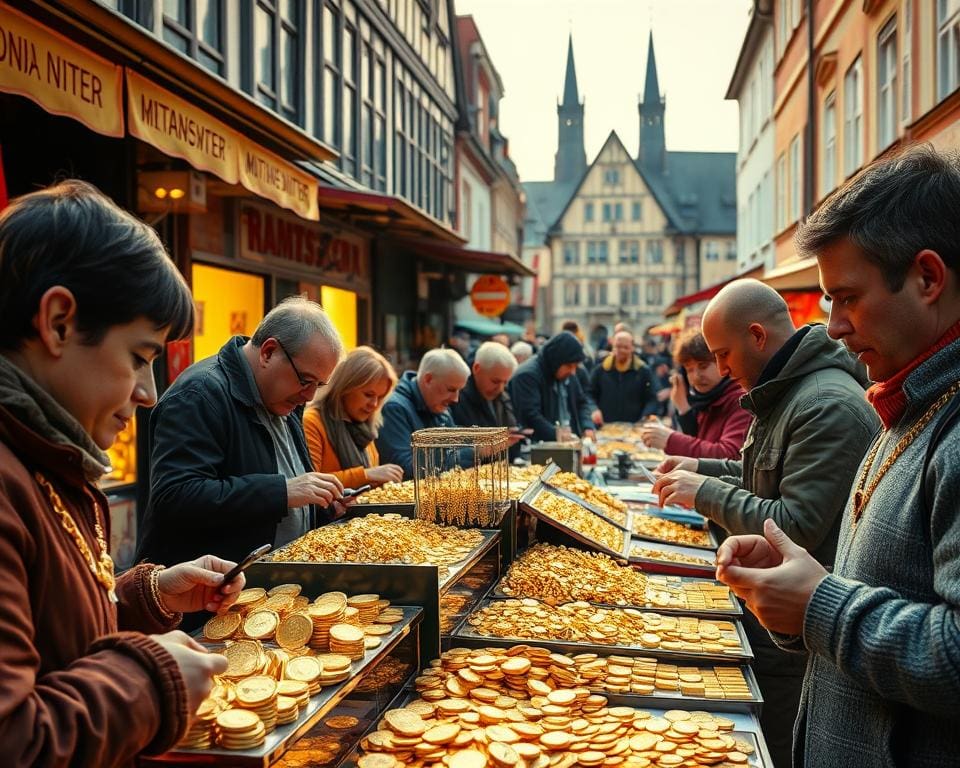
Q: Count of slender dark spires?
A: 2